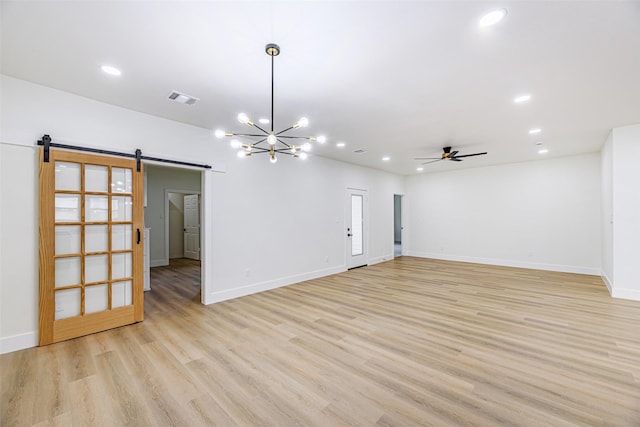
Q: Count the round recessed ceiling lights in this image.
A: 9